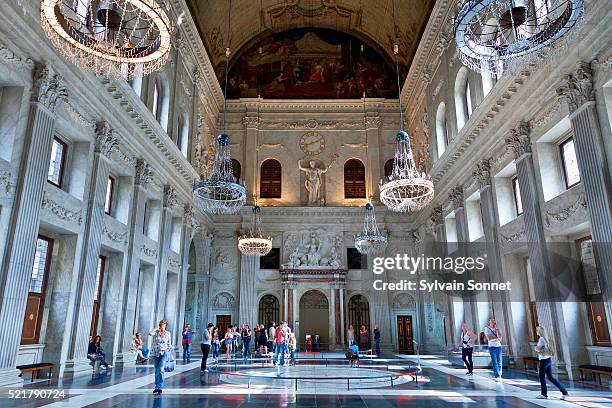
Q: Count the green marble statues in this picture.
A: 0